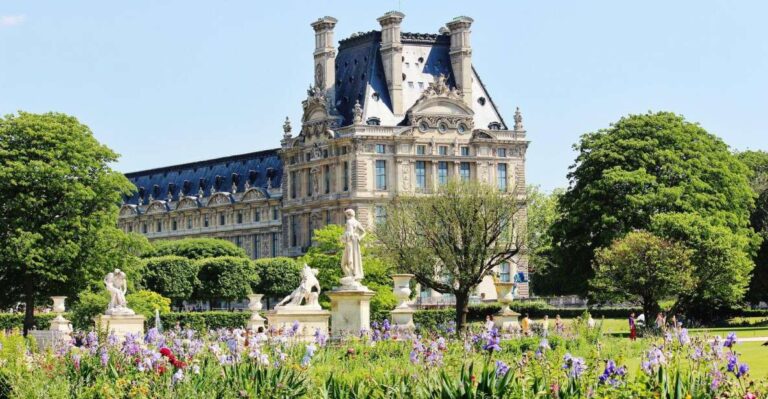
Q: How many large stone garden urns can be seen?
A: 4